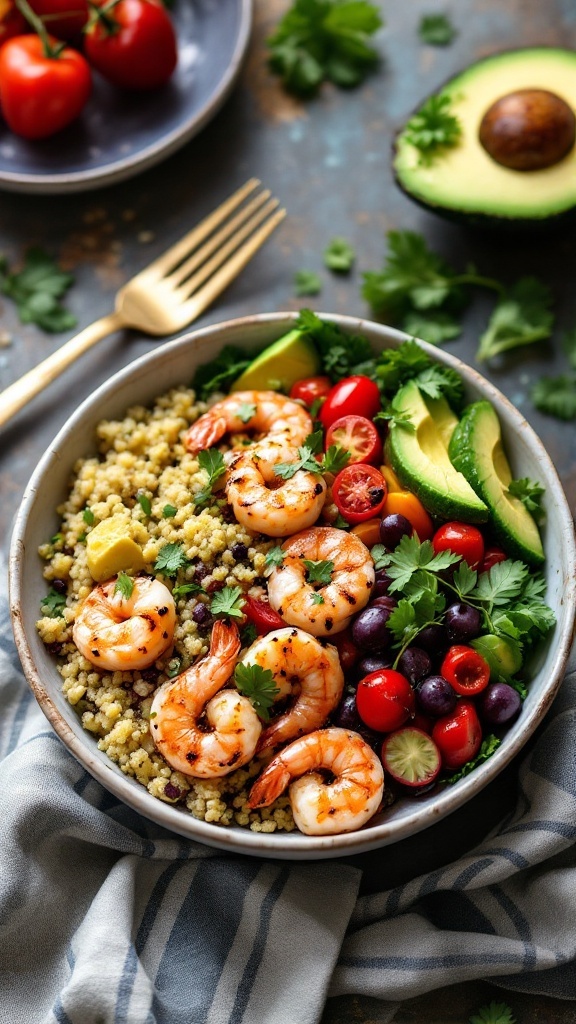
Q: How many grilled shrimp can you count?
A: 7